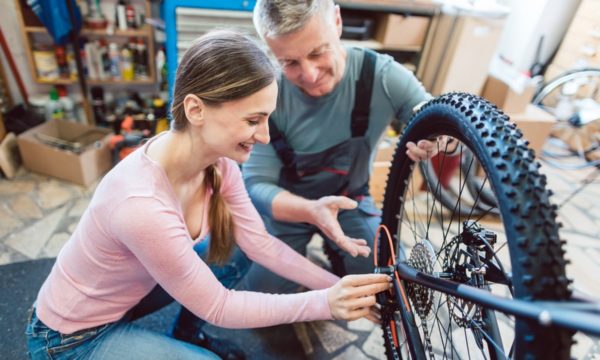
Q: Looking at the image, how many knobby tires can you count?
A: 1